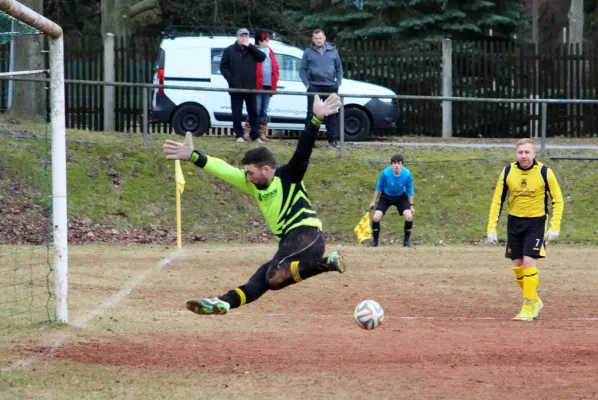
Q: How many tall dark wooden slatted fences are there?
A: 1